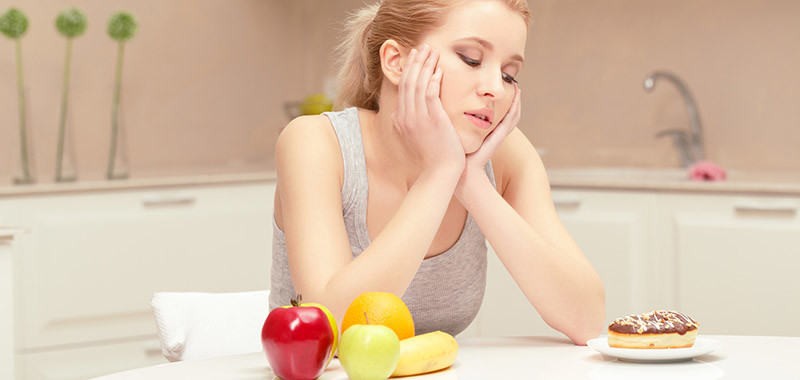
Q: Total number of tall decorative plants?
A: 3